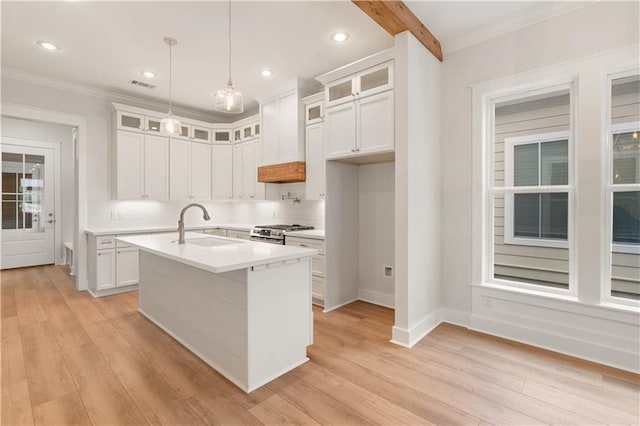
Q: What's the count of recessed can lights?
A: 4